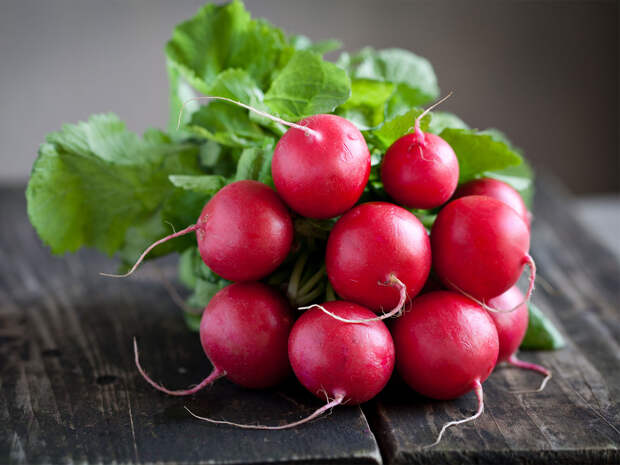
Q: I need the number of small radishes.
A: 10